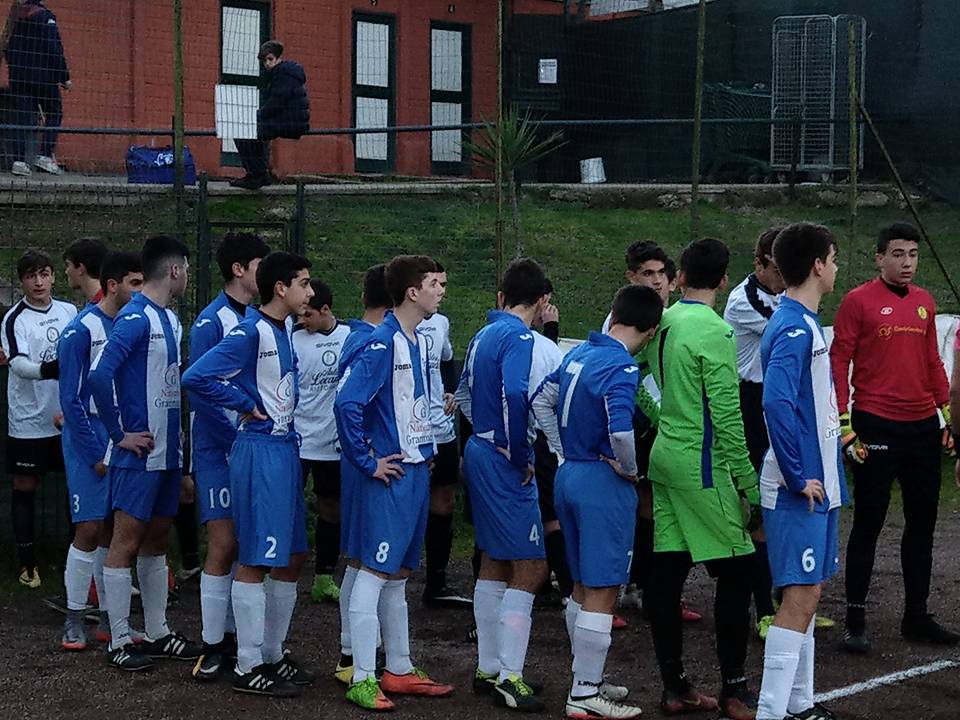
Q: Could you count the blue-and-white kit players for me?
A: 9